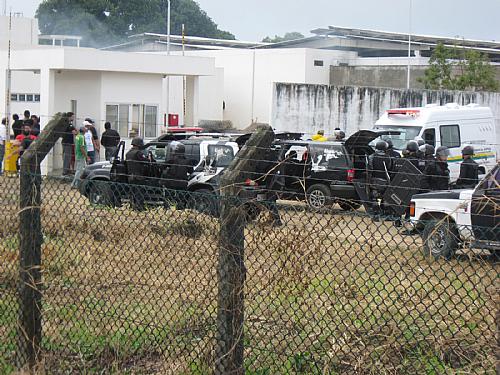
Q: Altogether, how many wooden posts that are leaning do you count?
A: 2